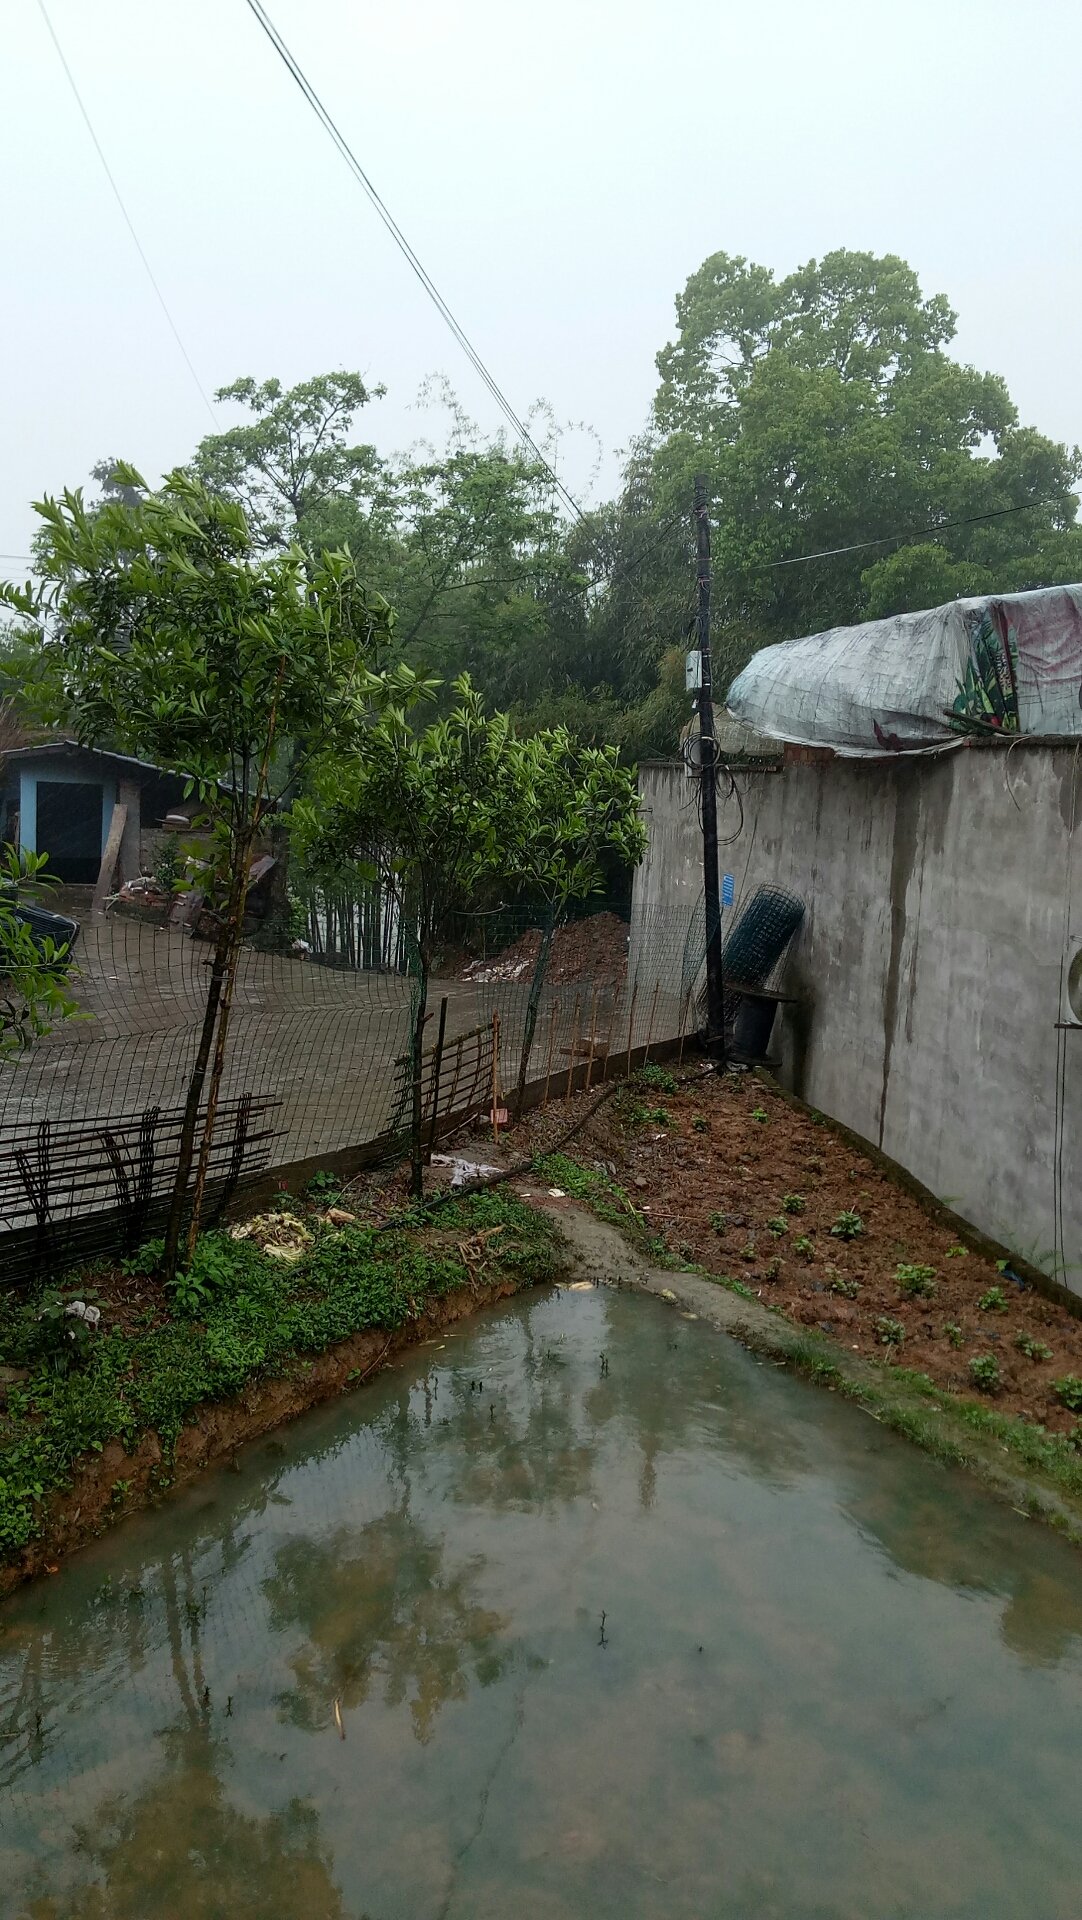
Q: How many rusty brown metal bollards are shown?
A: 0